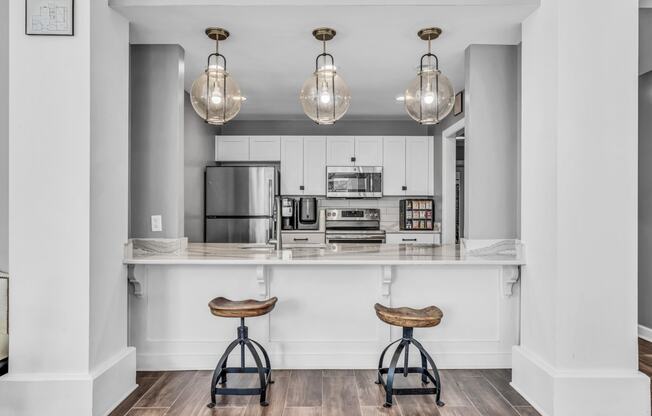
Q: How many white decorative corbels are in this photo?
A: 4